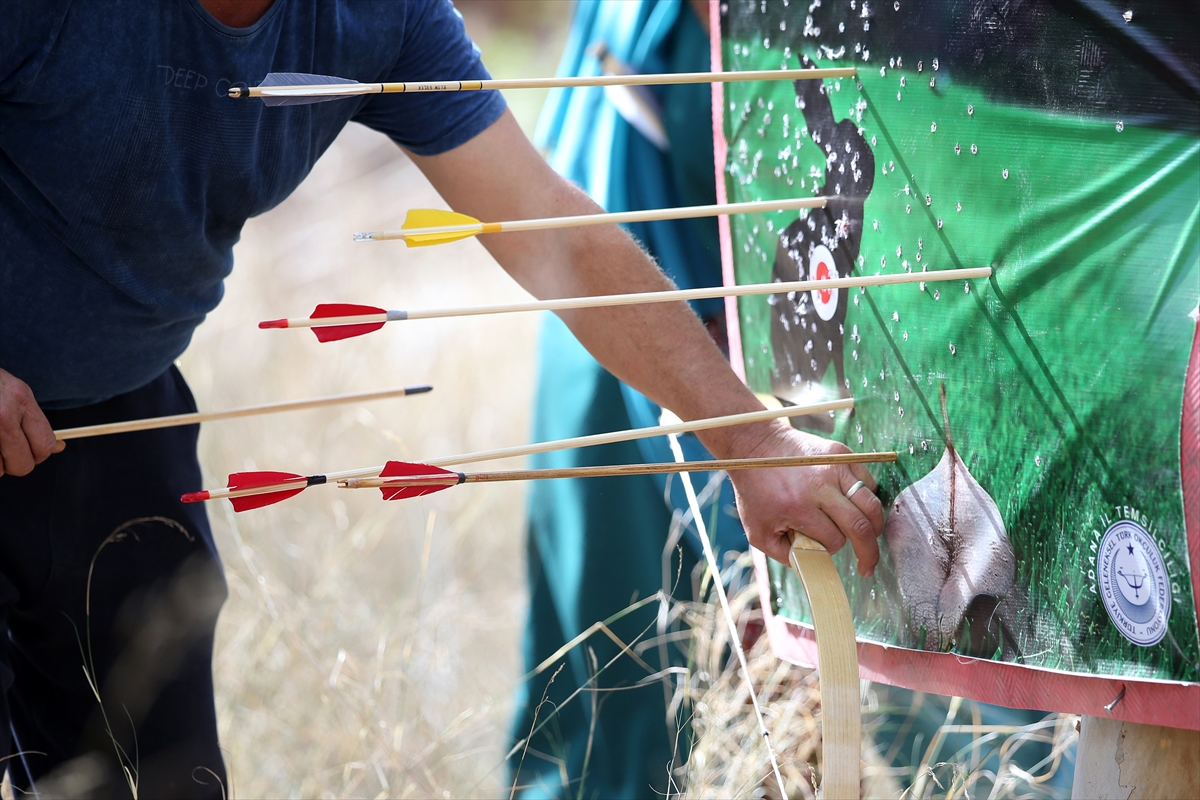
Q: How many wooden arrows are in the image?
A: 6